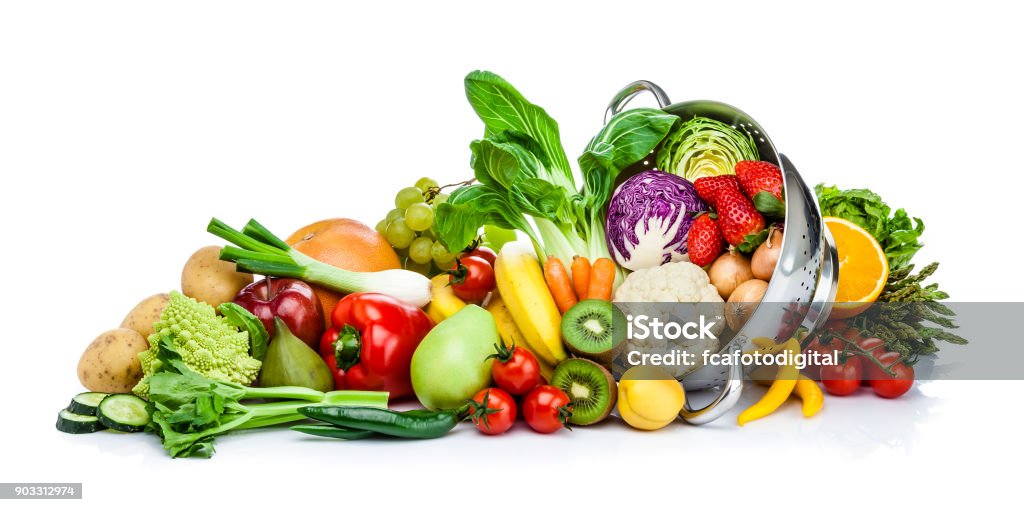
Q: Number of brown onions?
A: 3